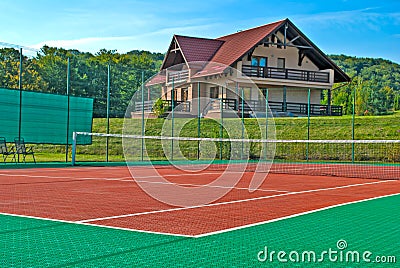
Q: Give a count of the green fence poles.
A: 11